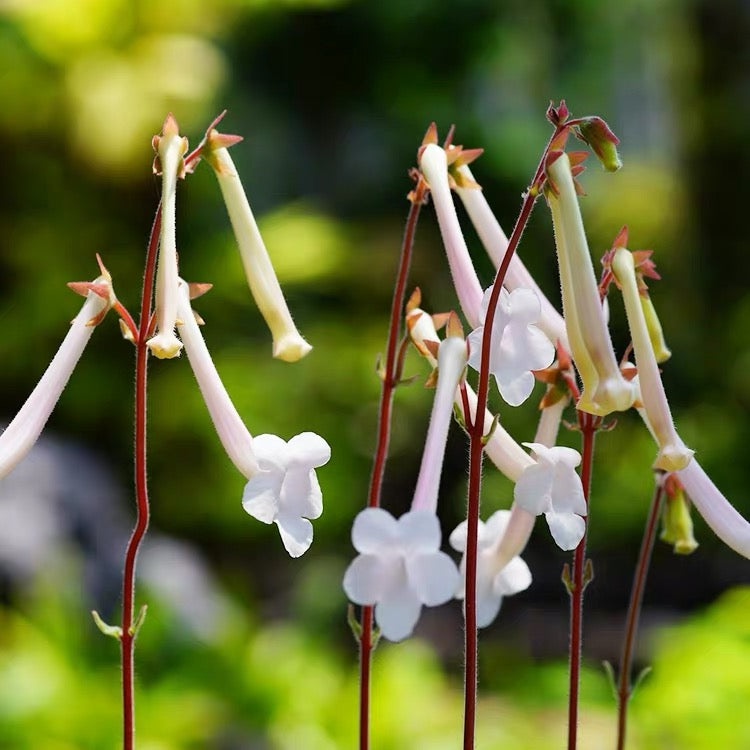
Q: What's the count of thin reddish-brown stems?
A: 5